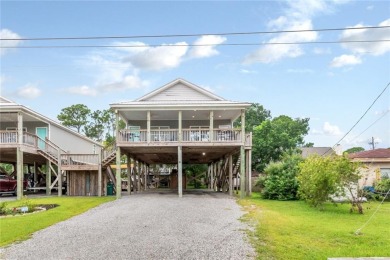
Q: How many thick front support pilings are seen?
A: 3